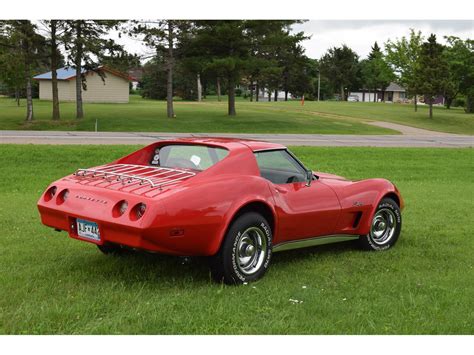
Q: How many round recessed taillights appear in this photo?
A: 4